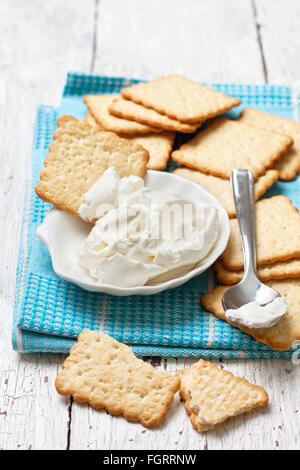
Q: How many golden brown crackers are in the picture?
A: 13